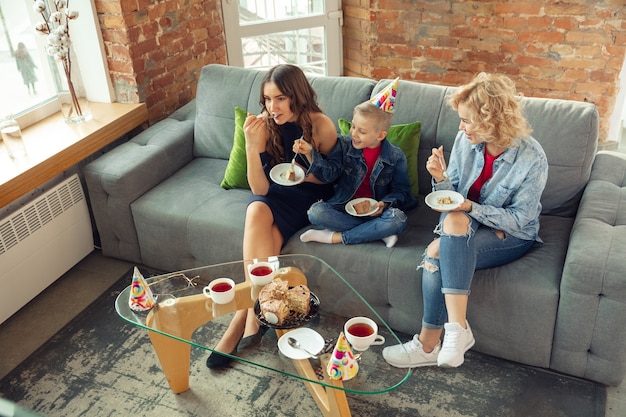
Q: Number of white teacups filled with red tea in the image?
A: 3